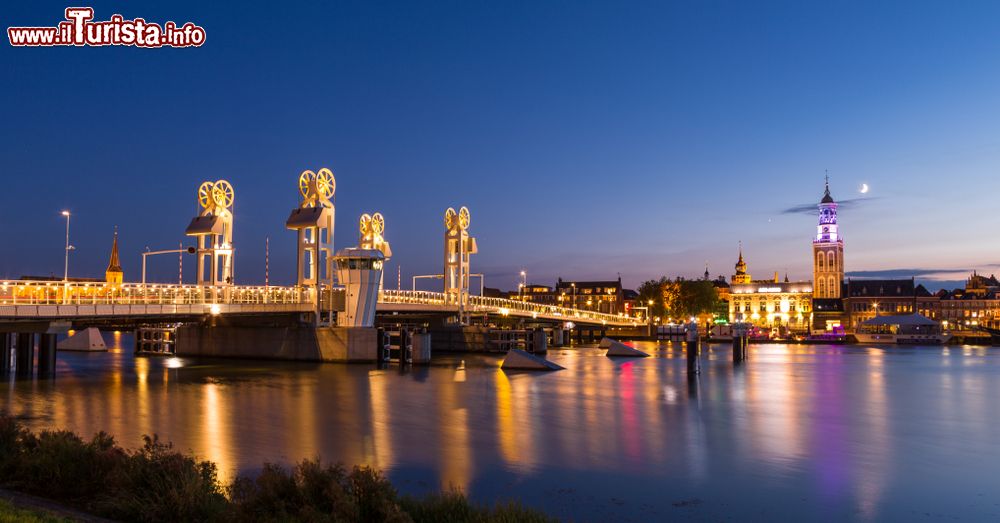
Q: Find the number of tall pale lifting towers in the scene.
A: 4